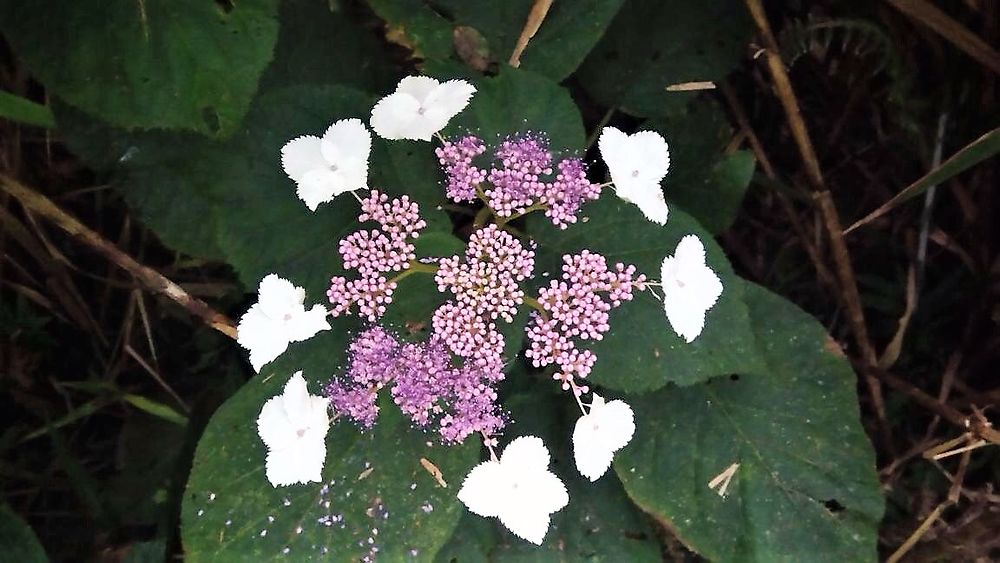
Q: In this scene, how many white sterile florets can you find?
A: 8